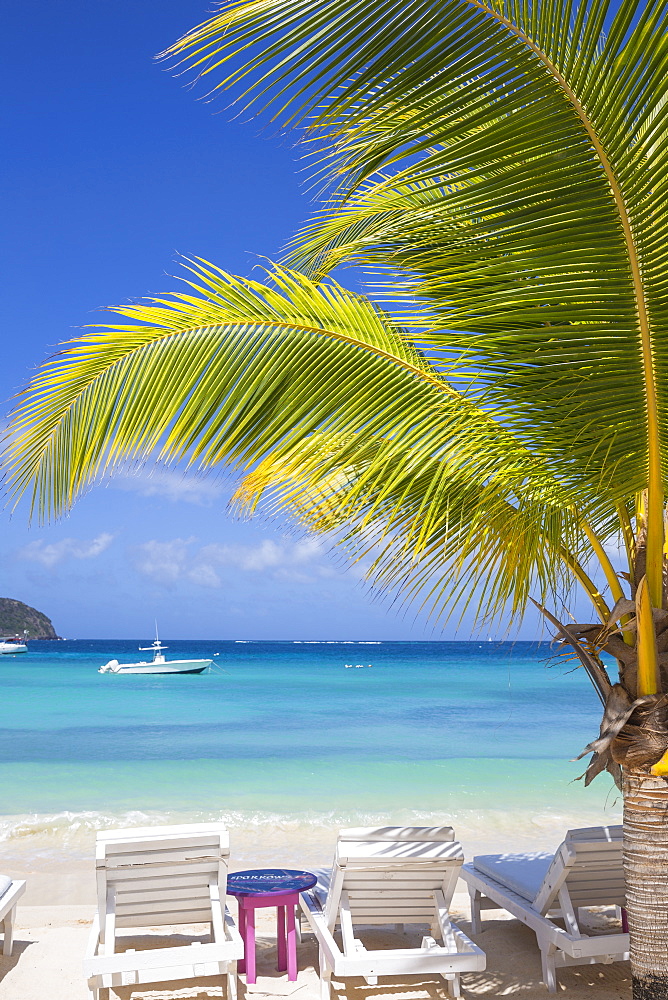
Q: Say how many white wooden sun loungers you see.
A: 4